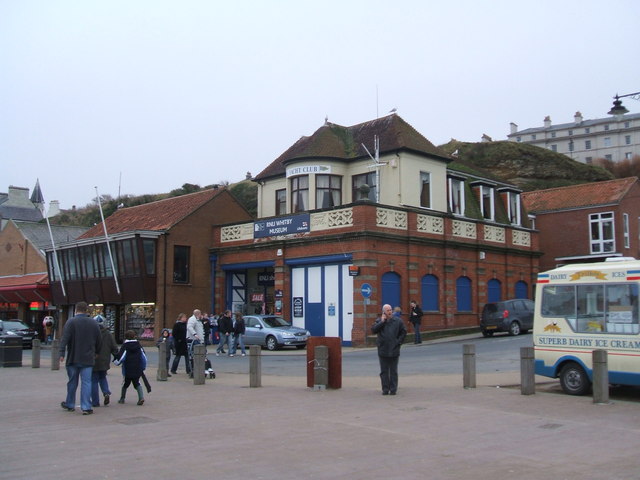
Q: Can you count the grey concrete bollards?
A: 9